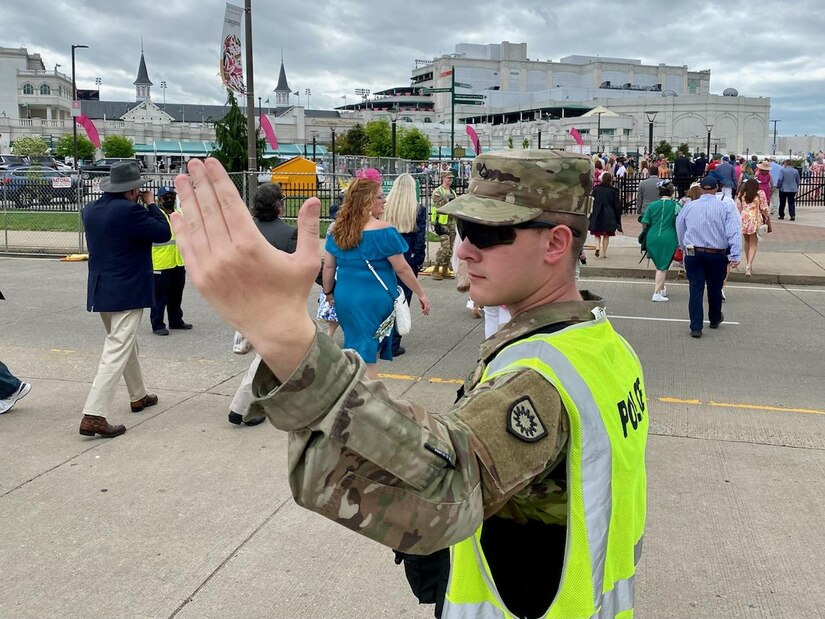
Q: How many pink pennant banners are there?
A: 4